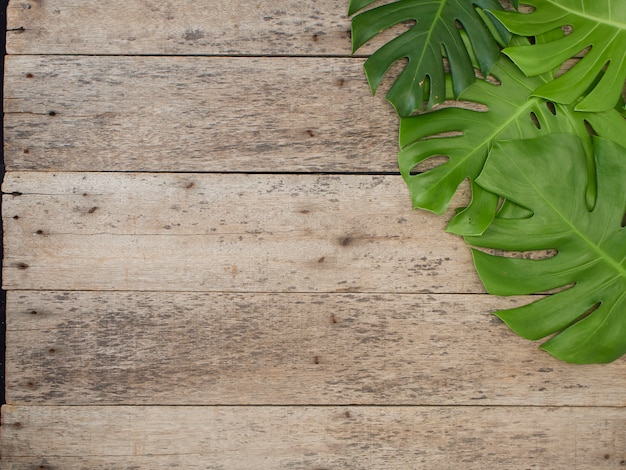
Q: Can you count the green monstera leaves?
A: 4